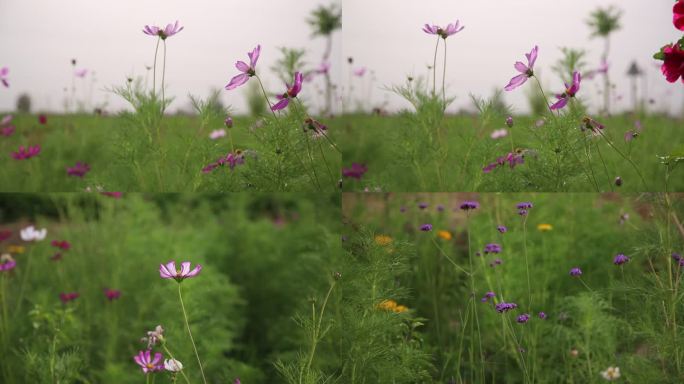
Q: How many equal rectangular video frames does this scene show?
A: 4